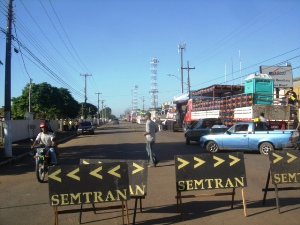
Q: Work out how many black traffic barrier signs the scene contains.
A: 4